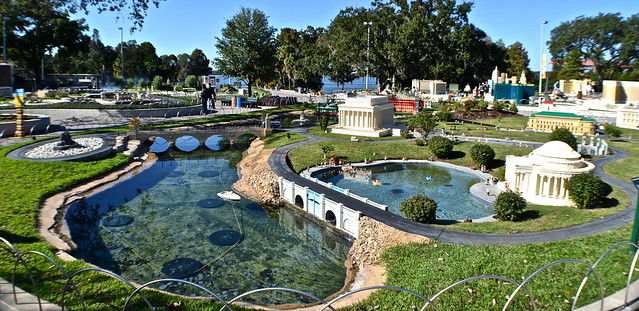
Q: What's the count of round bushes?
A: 6